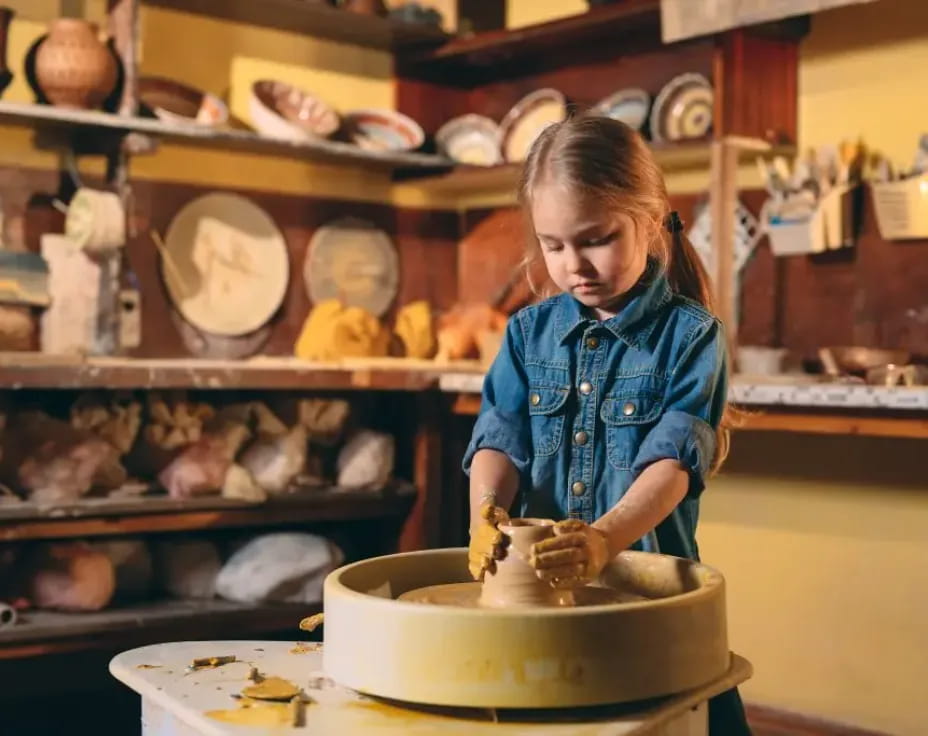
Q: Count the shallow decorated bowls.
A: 7